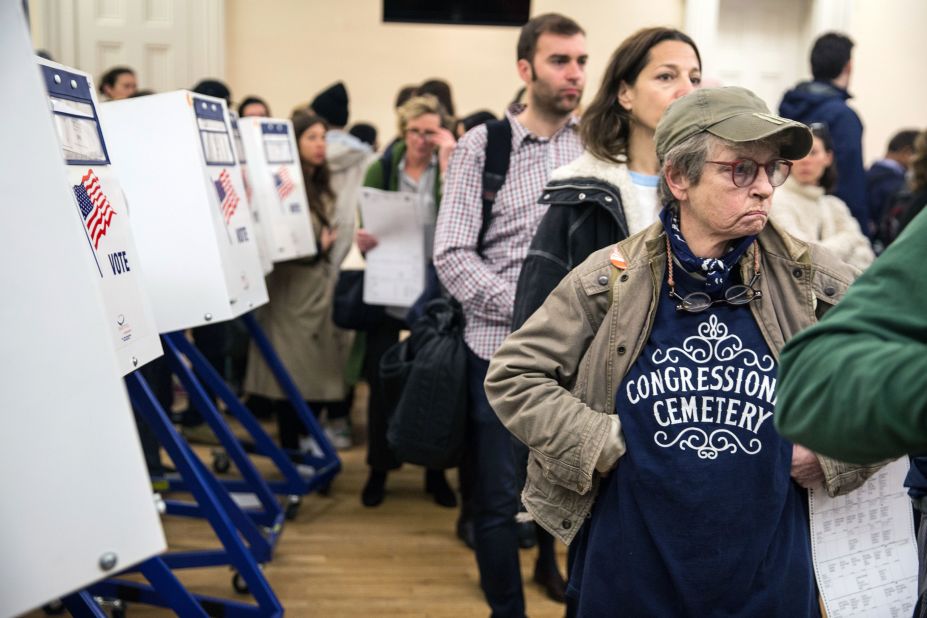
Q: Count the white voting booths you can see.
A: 5